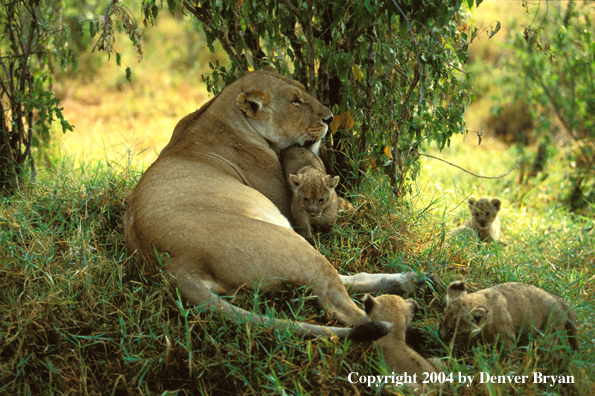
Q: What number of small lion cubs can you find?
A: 4